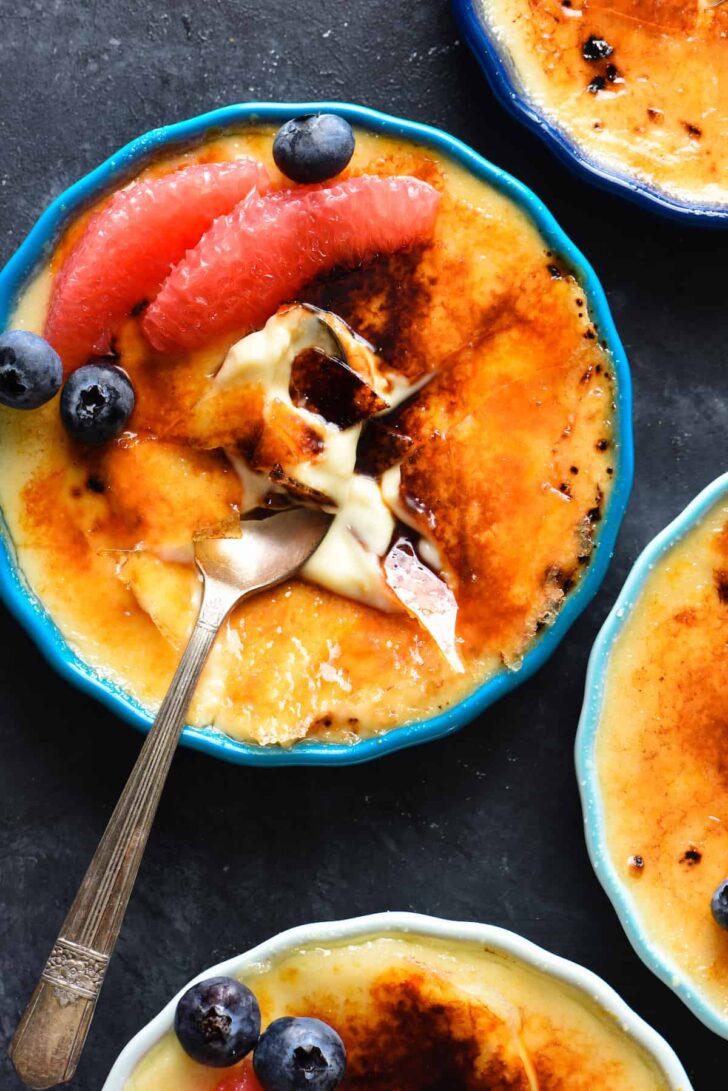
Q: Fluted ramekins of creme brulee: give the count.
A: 4